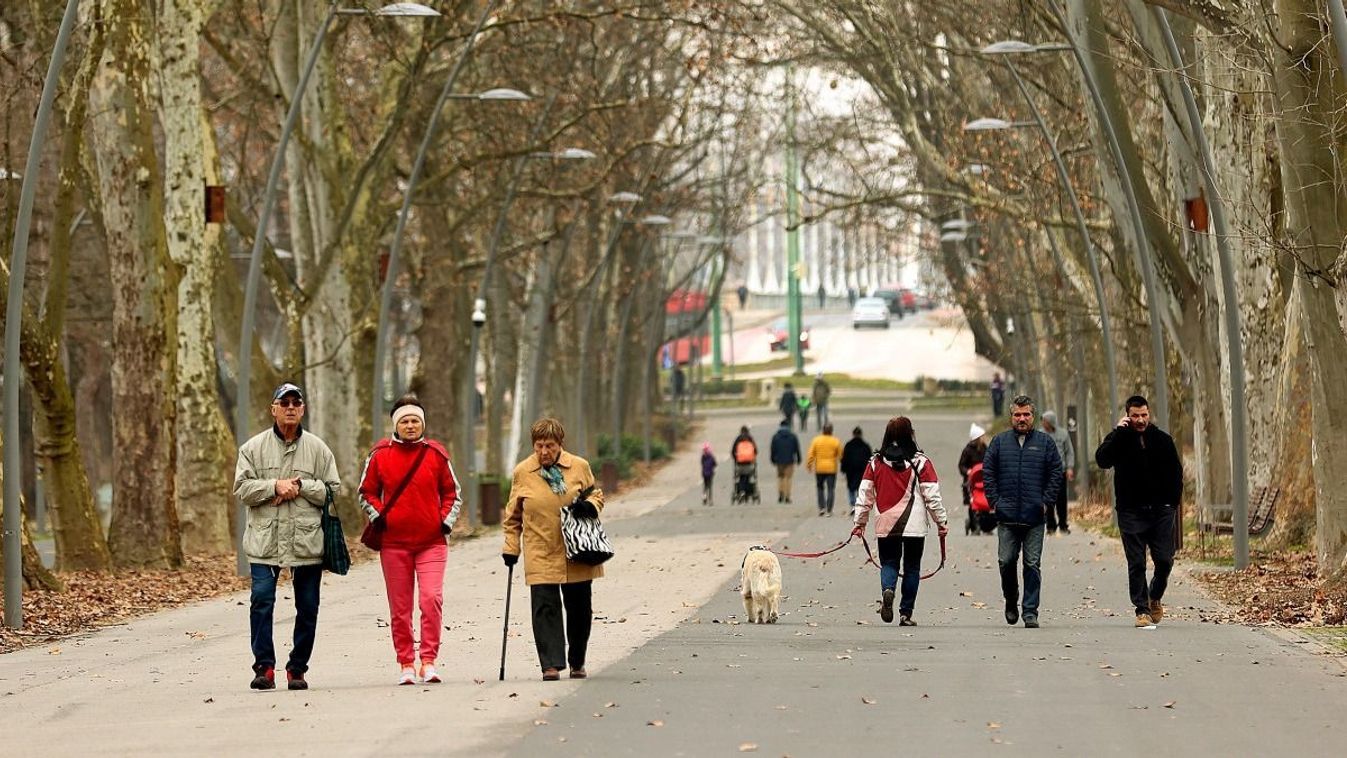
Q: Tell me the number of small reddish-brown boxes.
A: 3